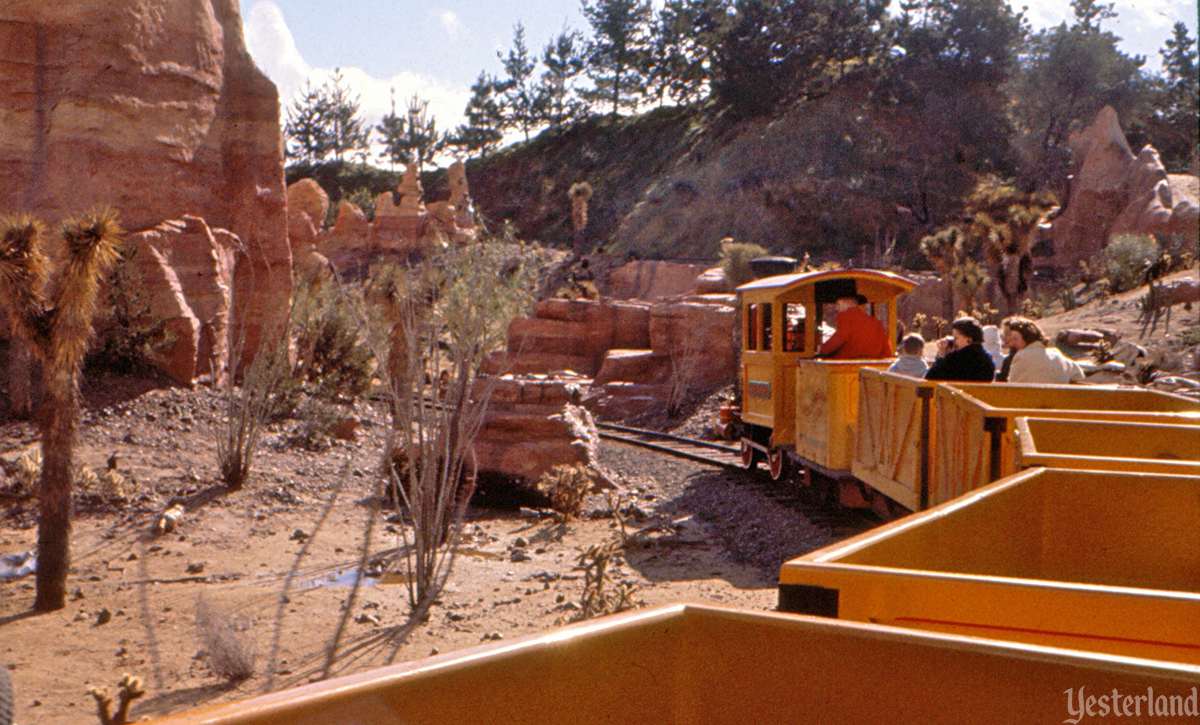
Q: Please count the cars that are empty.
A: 4